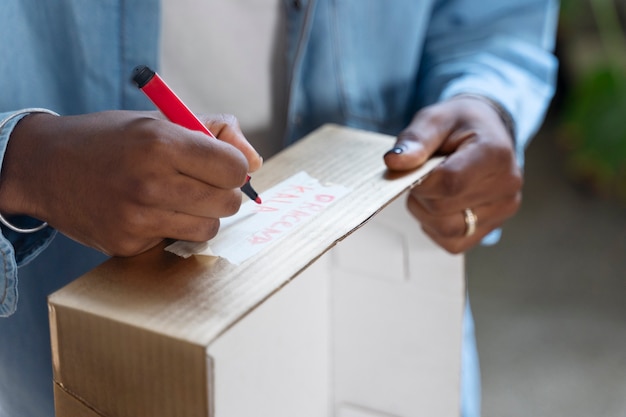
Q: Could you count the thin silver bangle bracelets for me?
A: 1